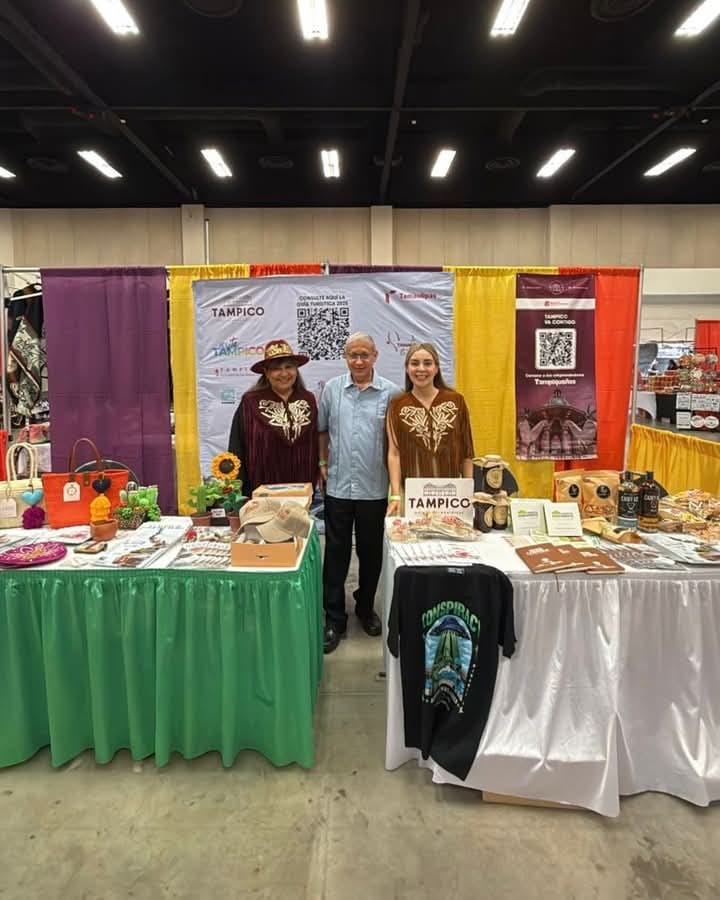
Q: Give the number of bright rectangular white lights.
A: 11